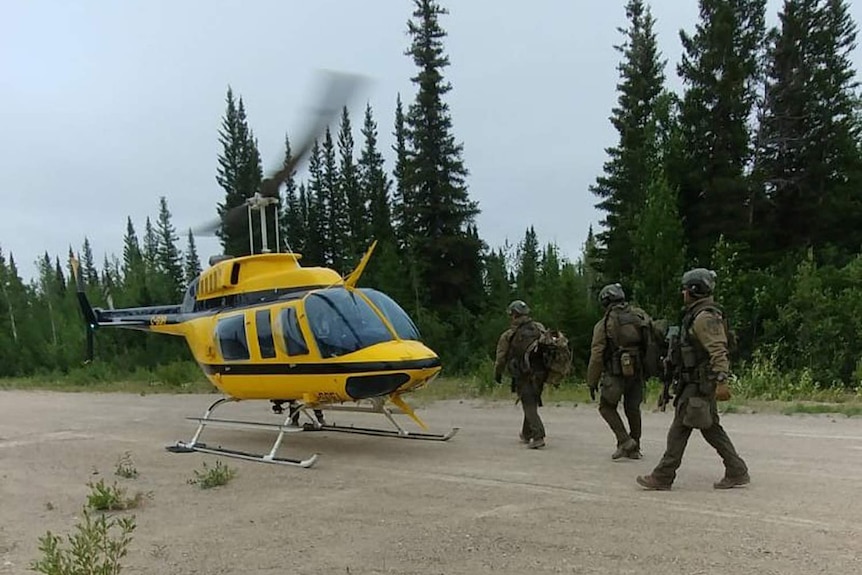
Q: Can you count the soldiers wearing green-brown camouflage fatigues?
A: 3